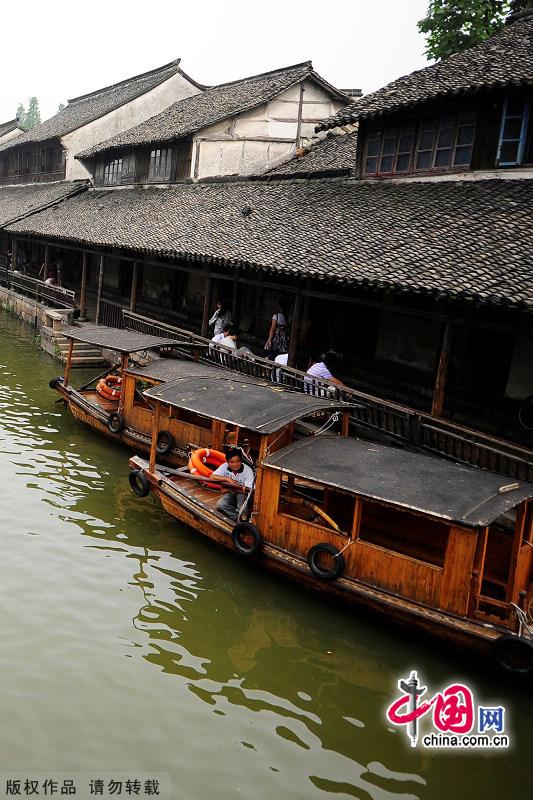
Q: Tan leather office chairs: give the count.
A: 0